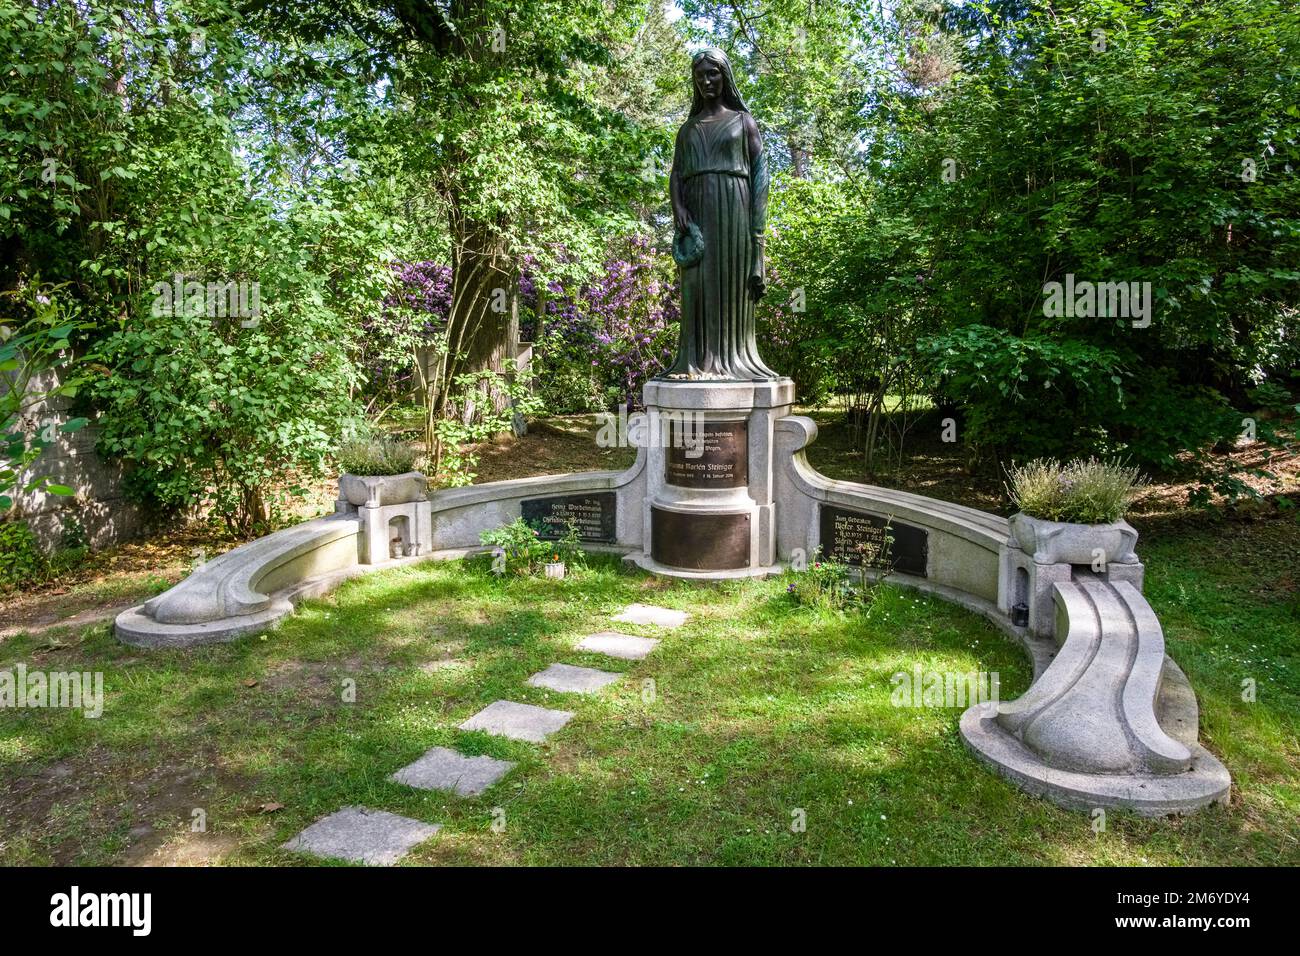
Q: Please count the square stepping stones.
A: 6